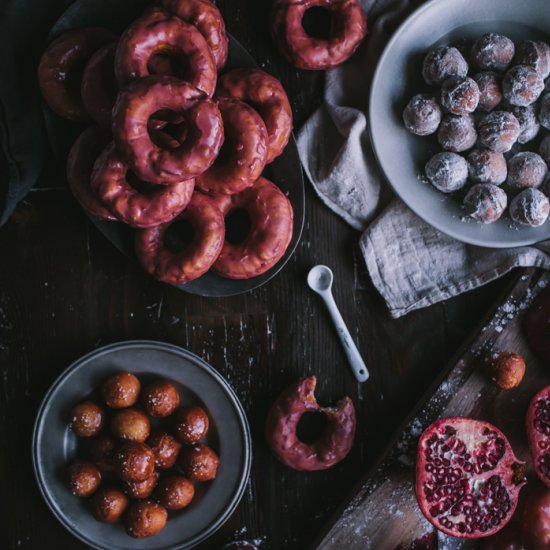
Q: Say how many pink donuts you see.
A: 13